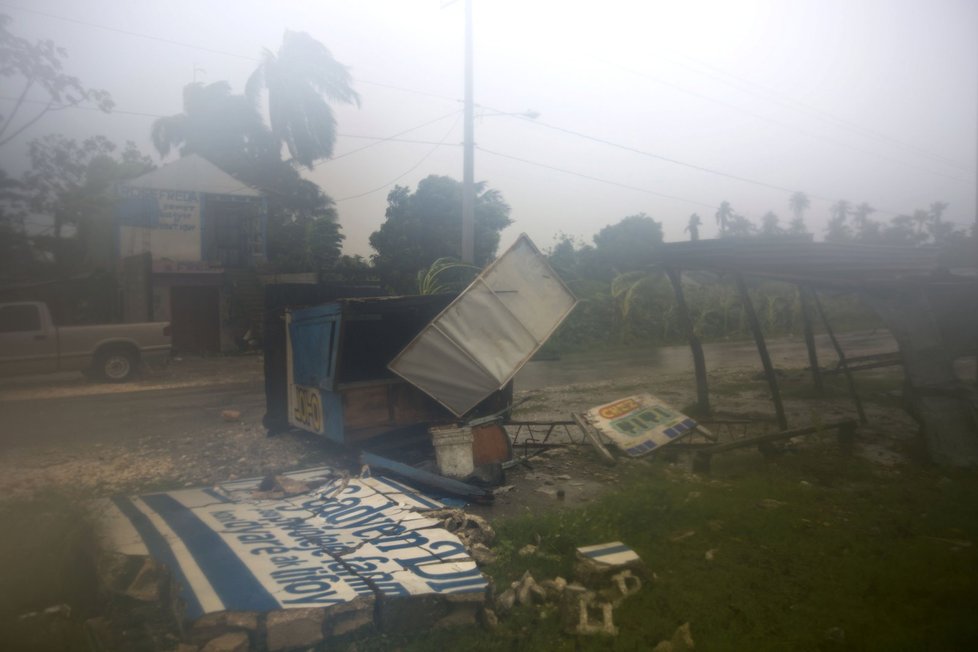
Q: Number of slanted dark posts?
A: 4